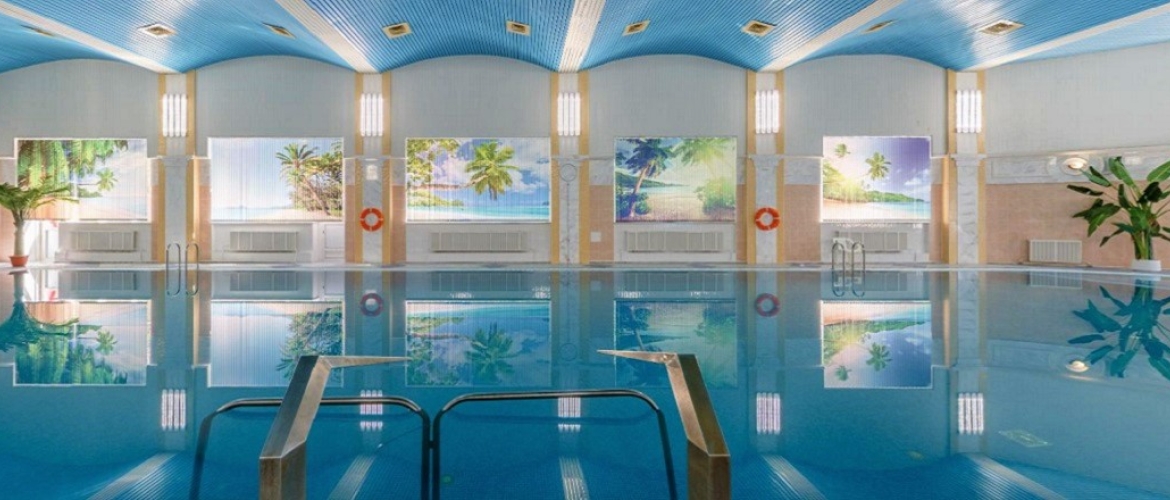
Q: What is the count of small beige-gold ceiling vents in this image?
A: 9